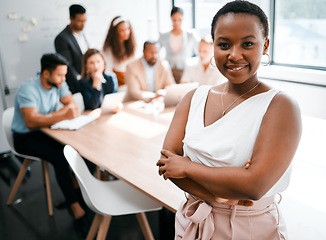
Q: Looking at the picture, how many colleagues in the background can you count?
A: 7